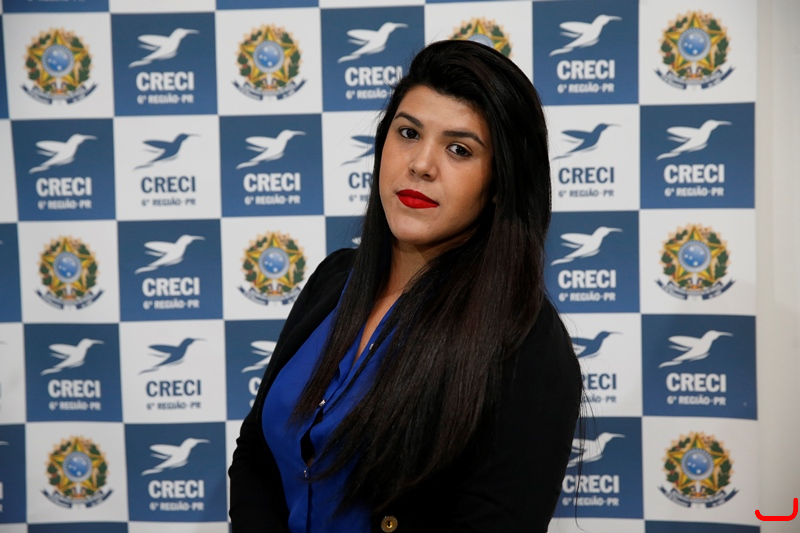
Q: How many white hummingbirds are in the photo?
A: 13